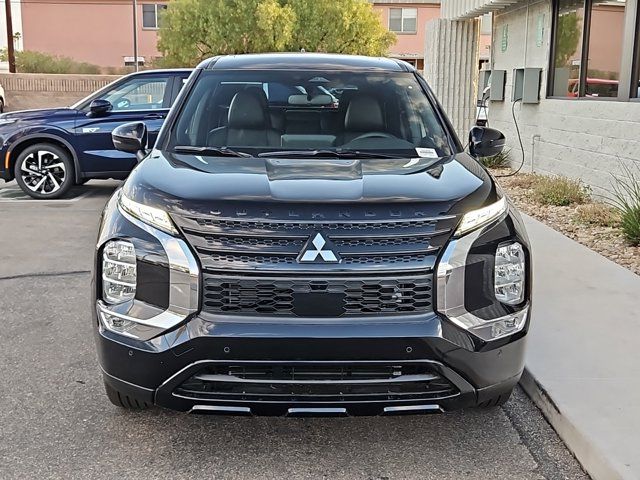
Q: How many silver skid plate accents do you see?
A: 3